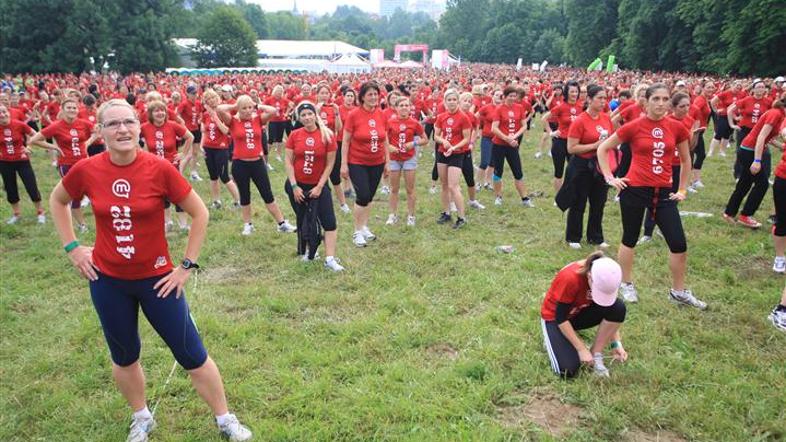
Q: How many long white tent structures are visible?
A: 1